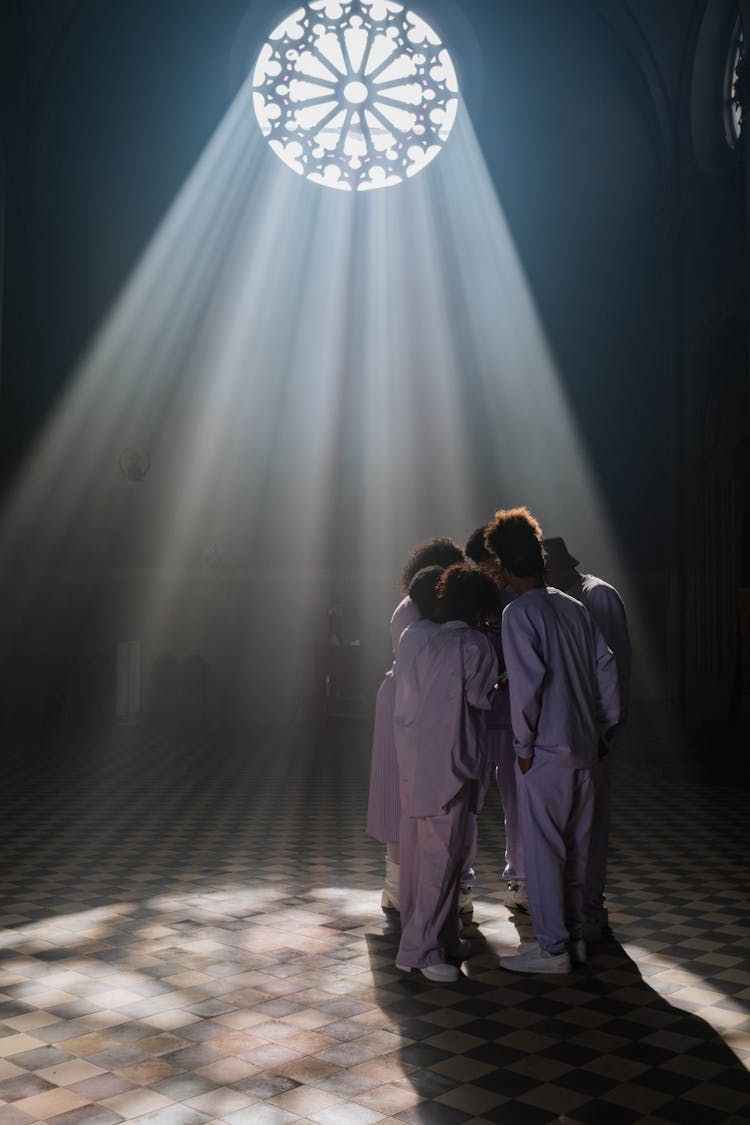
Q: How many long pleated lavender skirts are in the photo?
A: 1